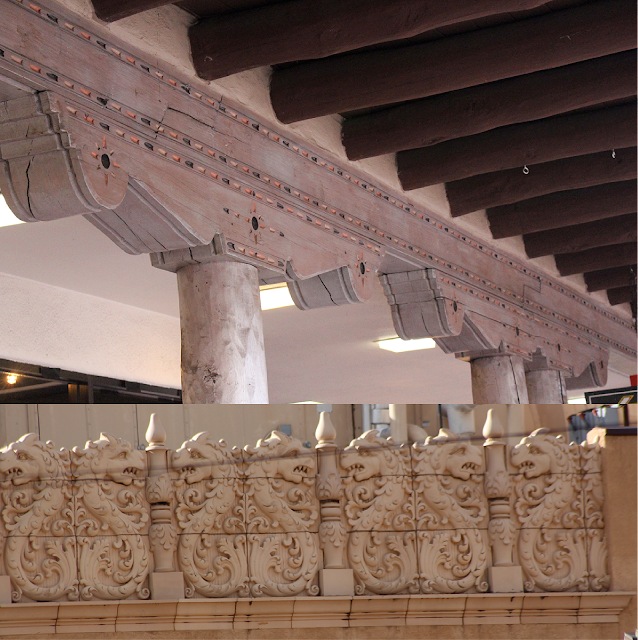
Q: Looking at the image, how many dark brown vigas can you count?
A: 11